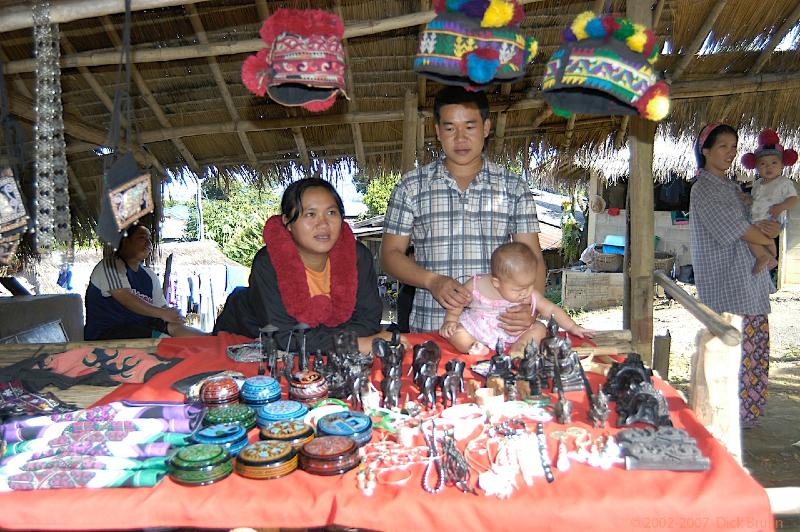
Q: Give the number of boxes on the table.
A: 11